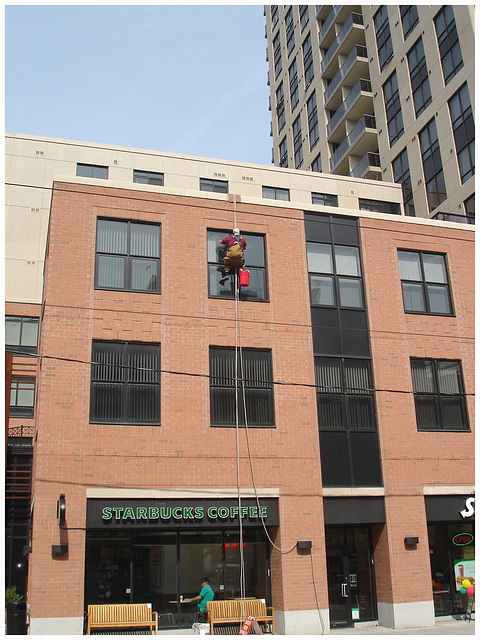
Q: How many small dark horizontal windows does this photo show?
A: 6